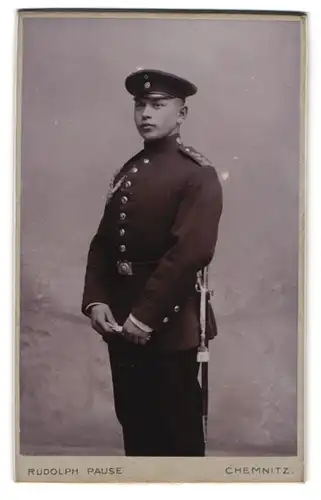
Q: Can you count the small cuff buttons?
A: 2